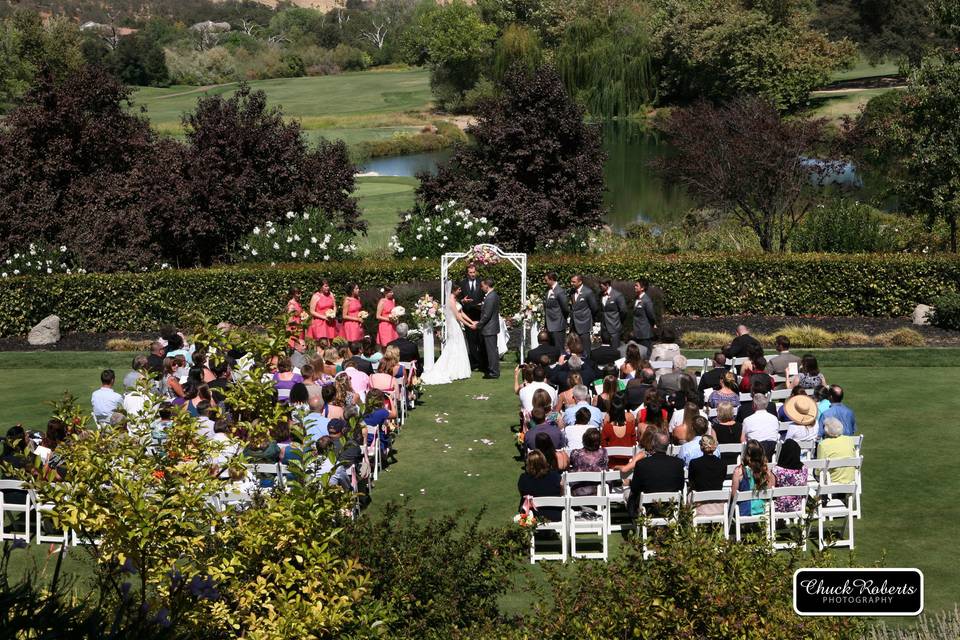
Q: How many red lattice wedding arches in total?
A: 0